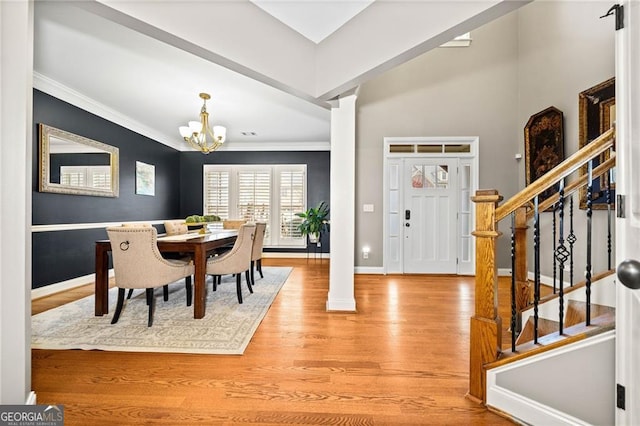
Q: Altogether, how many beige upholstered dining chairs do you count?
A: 6